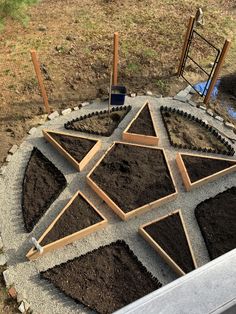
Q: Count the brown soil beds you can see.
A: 11